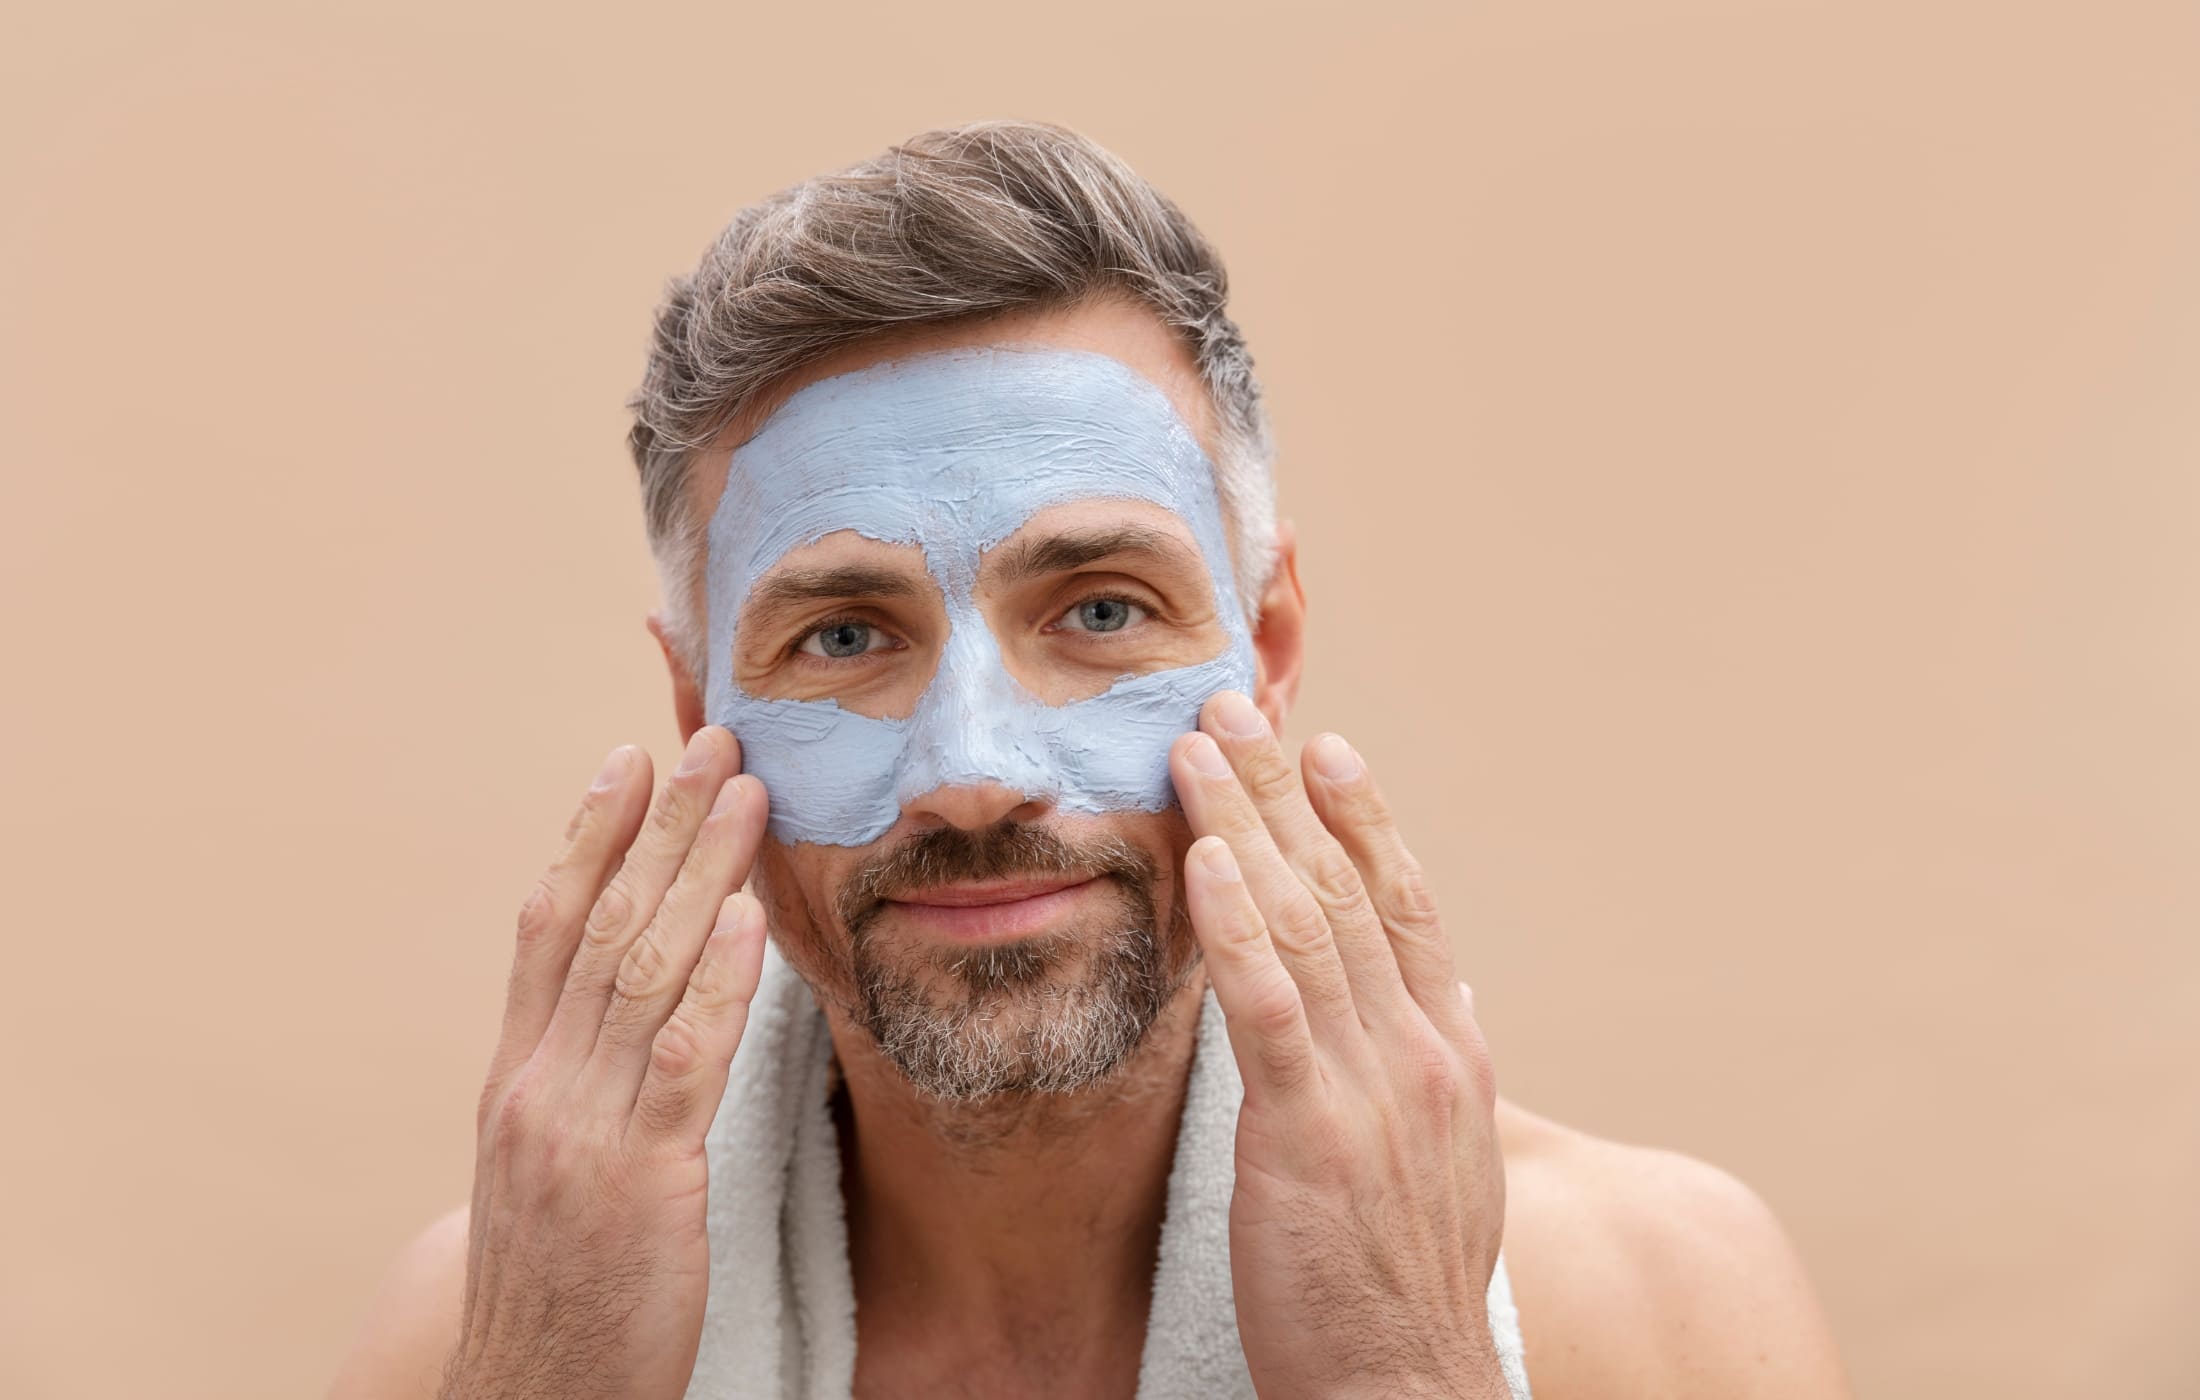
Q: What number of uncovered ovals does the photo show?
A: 2